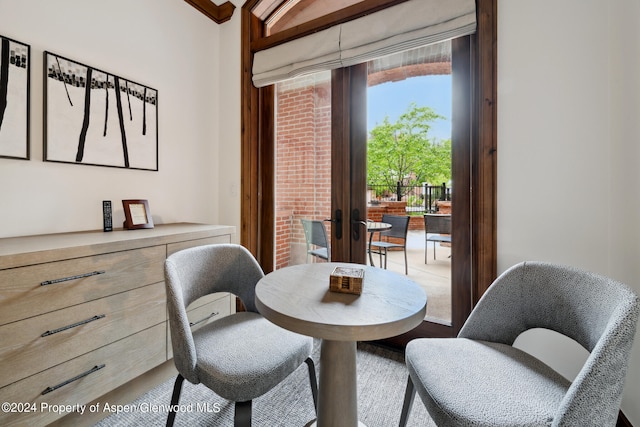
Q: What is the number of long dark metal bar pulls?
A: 4